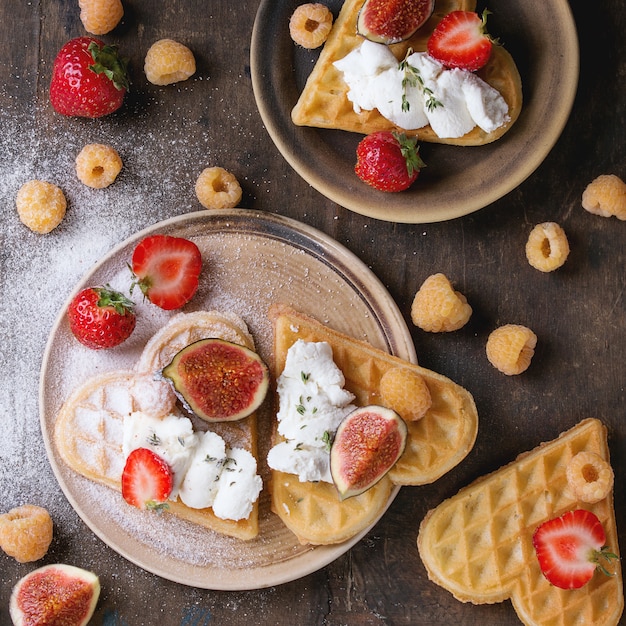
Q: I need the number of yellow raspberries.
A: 13